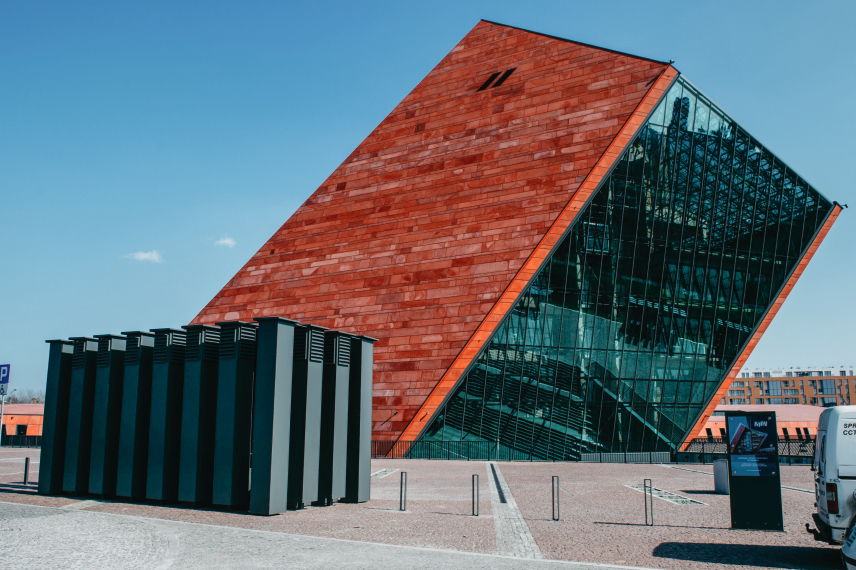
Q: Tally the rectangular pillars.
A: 11